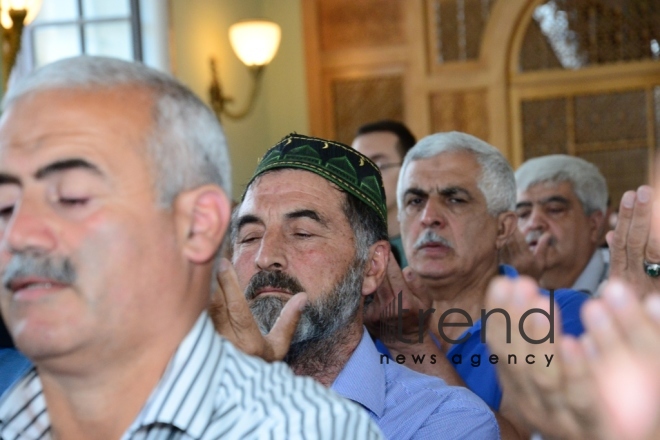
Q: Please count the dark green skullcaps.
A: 1